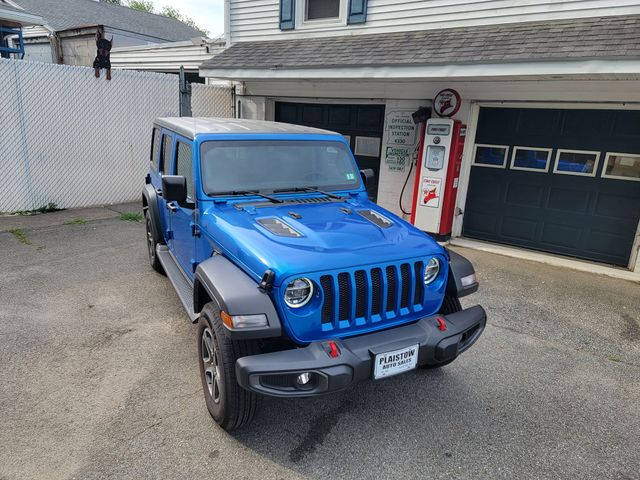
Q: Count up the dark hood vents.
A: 2